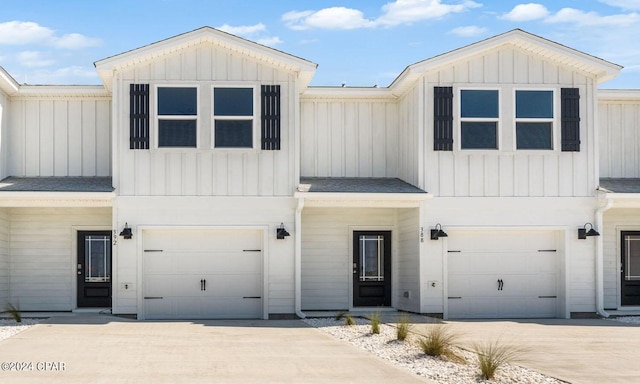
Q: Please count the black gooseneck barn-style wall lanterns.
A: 4